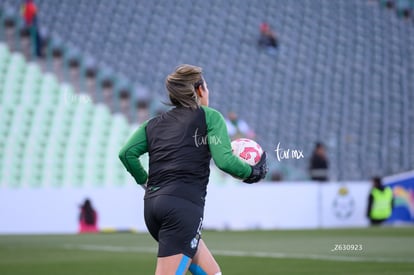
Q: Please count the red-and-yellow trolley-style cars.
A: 0